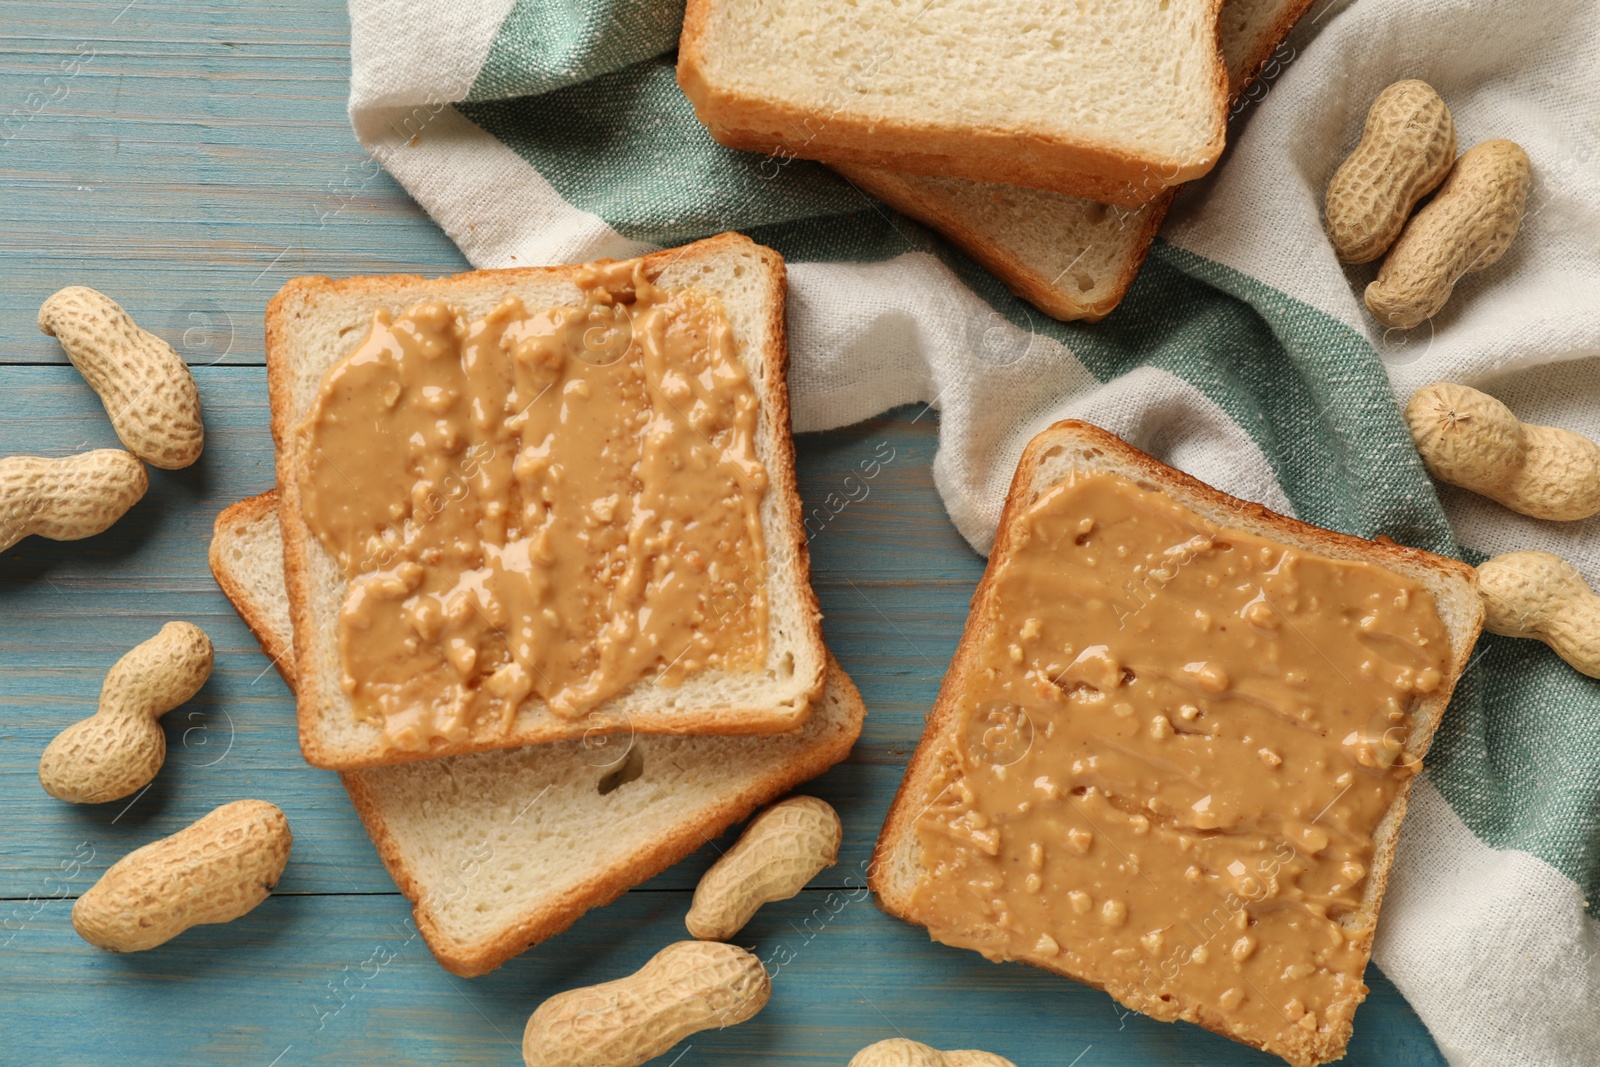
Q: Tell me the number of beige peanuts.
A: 11